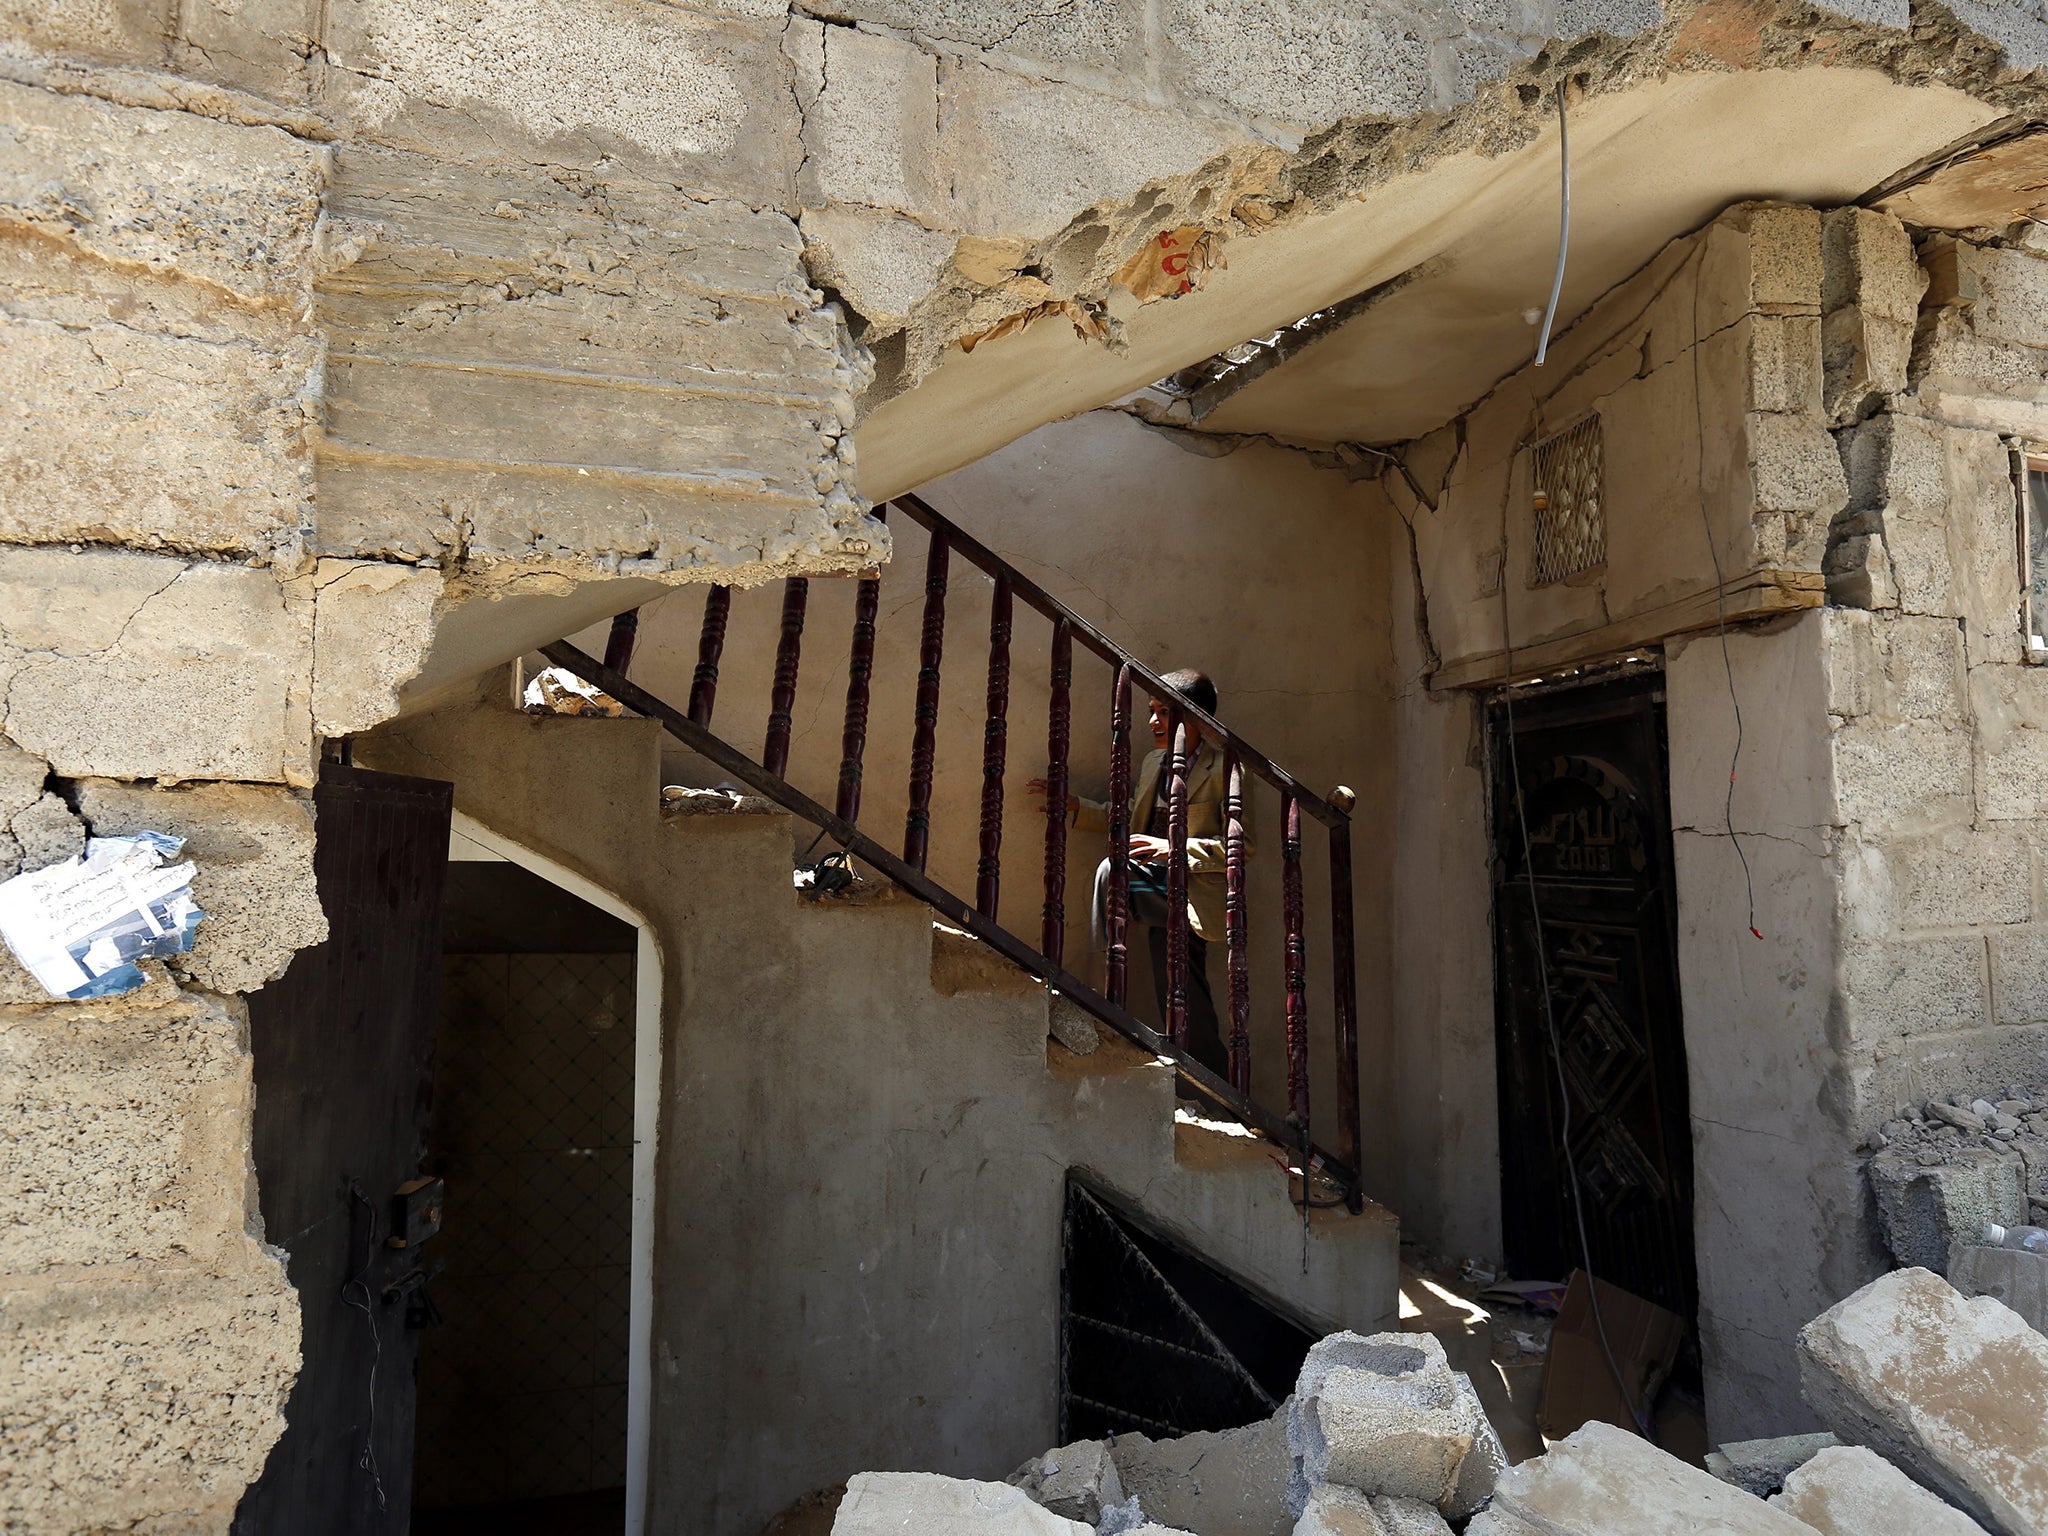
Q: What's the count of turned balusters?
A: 11